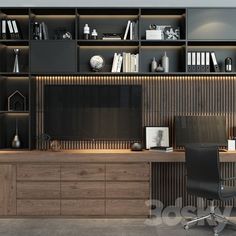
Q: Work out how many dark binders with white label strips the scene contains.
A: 9